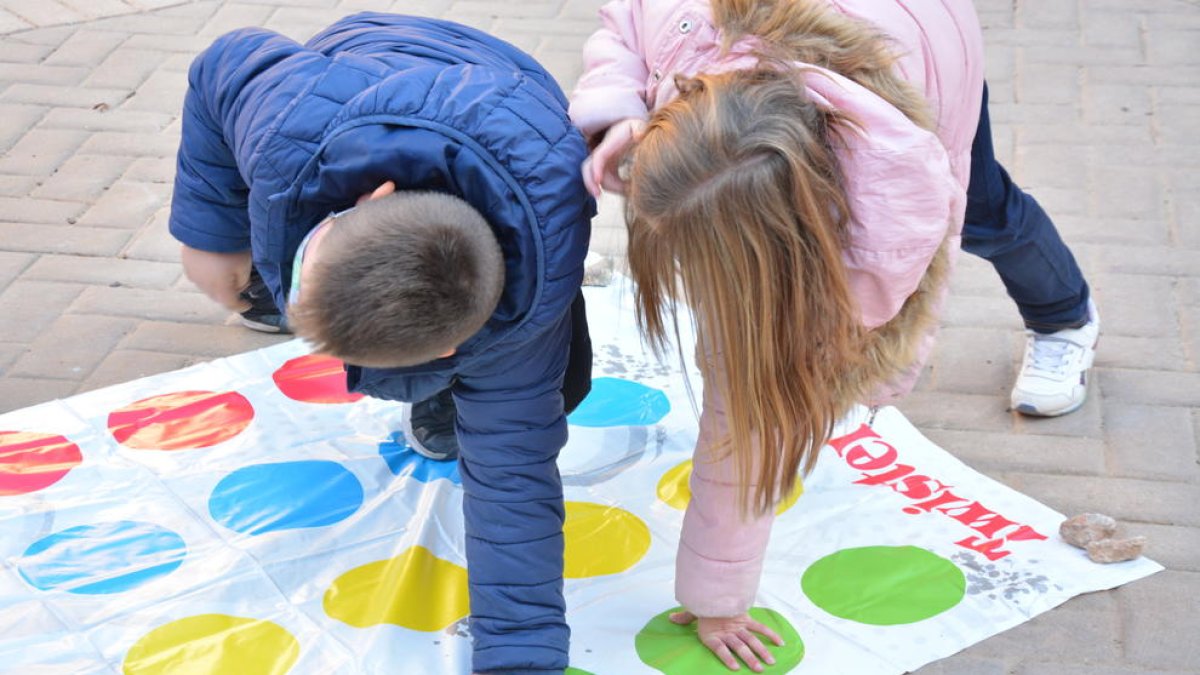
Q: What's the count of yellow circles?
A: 4